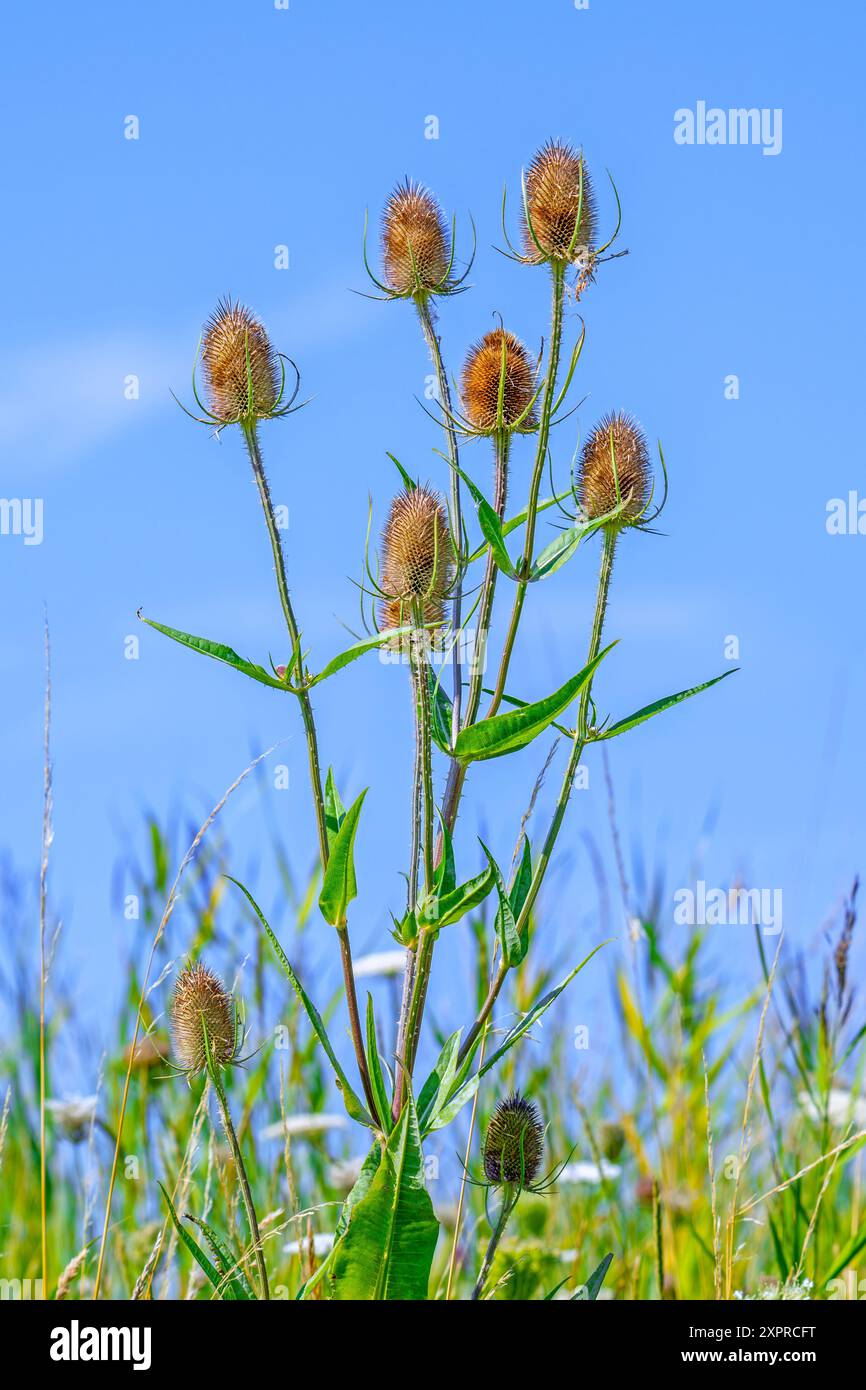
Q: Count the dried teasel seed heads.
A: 9